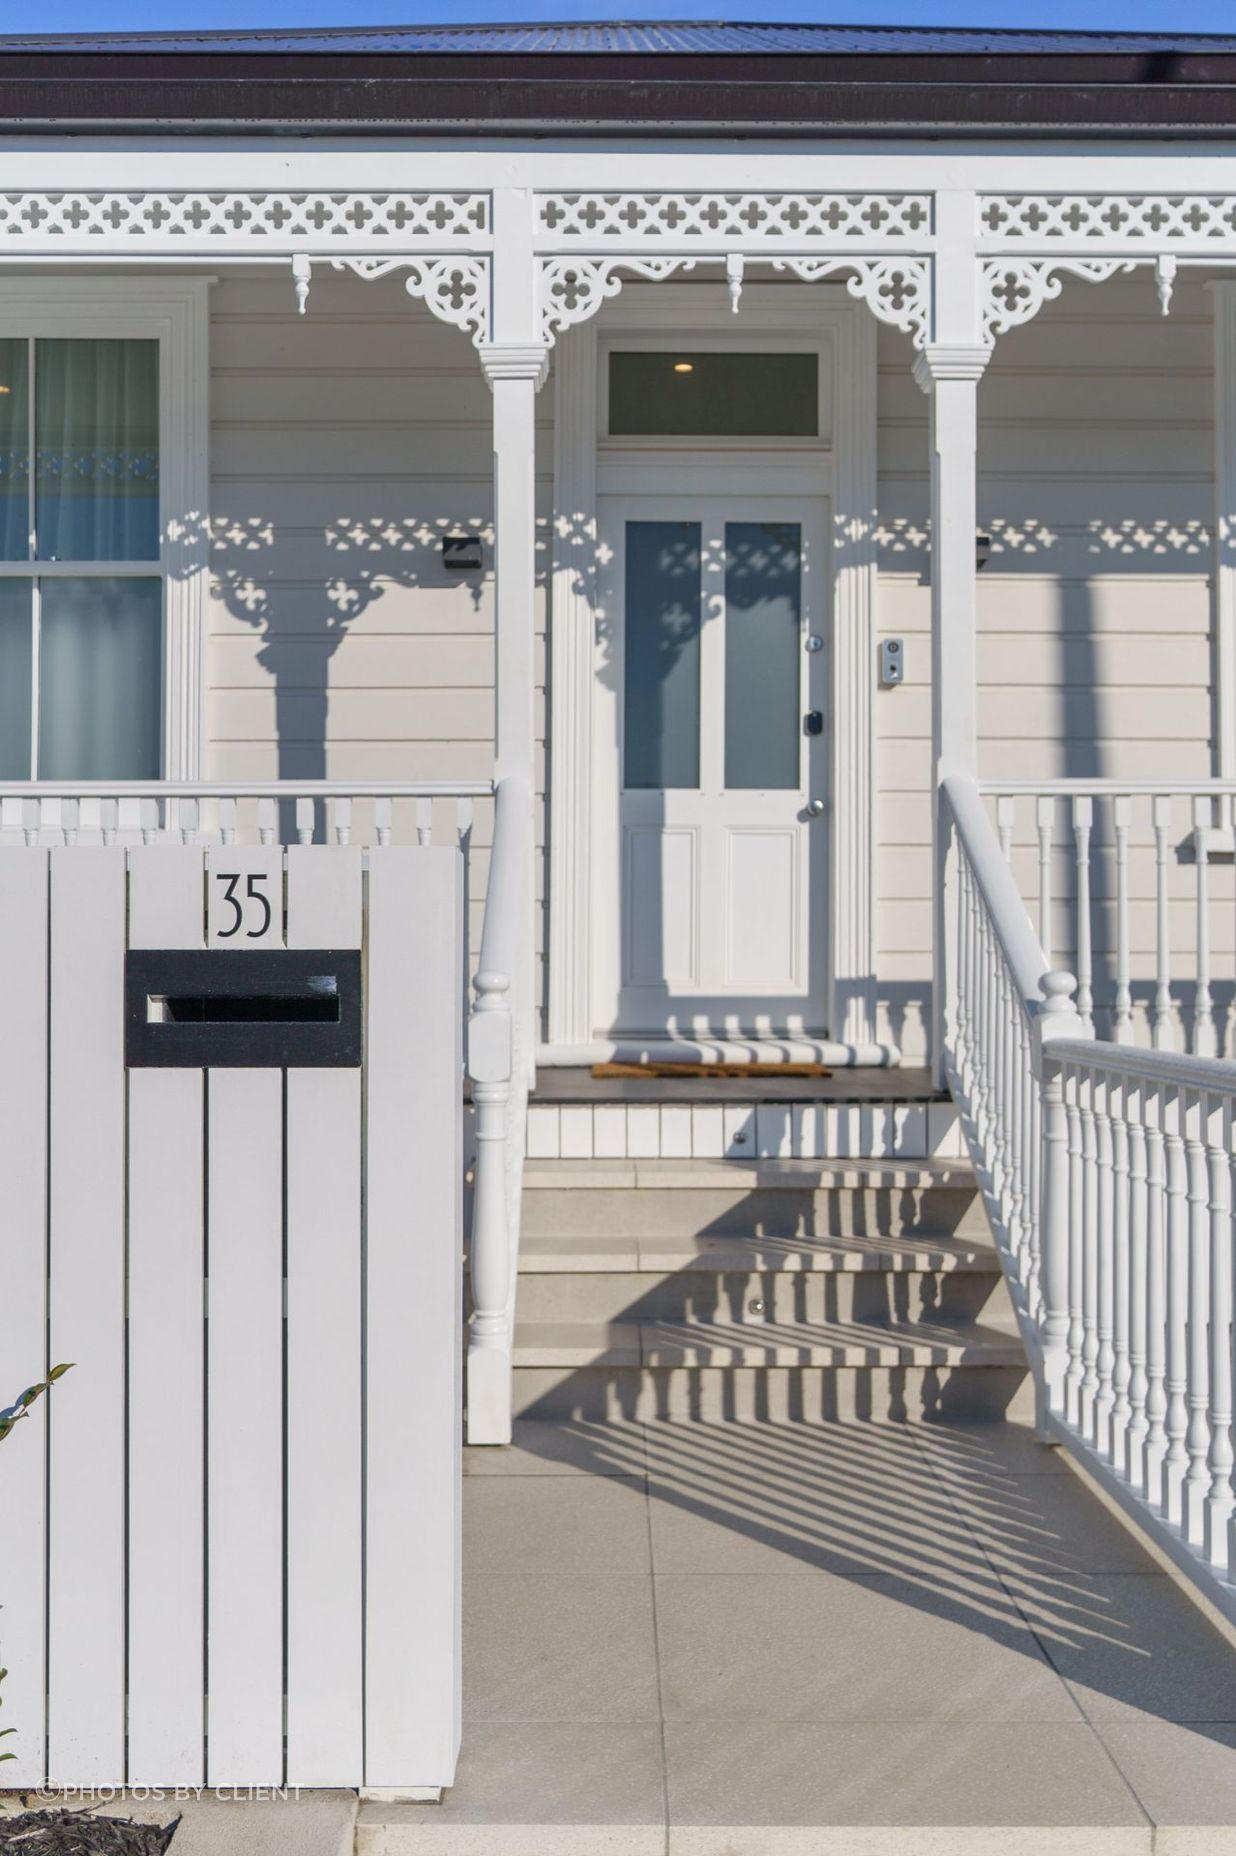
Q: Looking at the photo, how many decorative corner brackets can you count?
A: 4